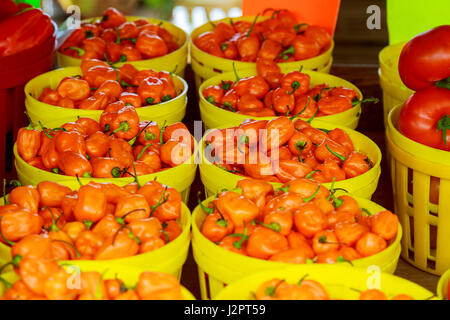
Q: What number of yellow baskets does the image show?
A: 13